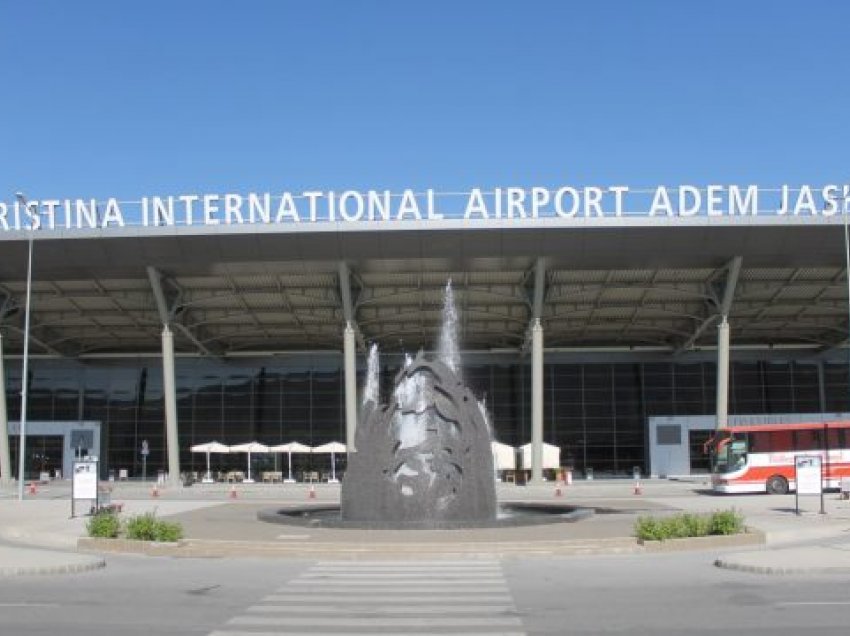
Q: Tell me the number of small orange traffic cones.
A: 6